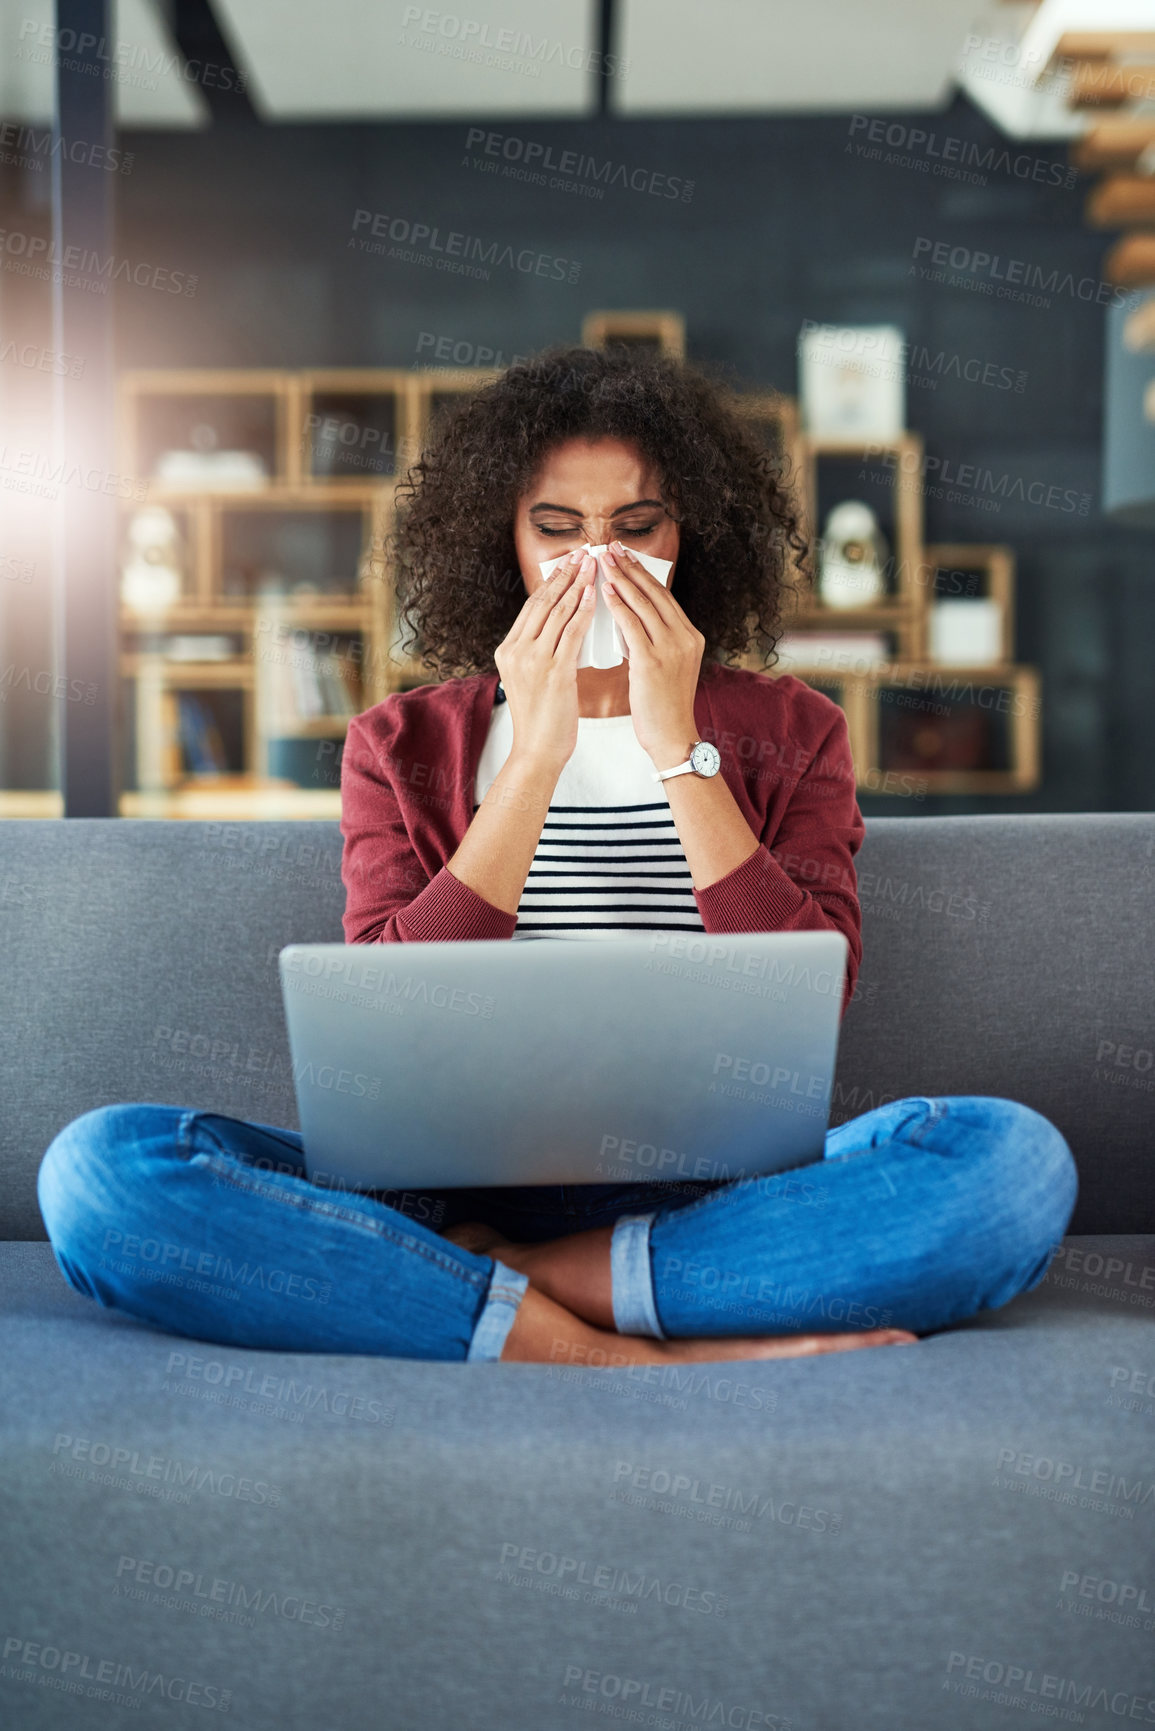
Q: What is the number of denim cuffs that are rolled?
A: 2